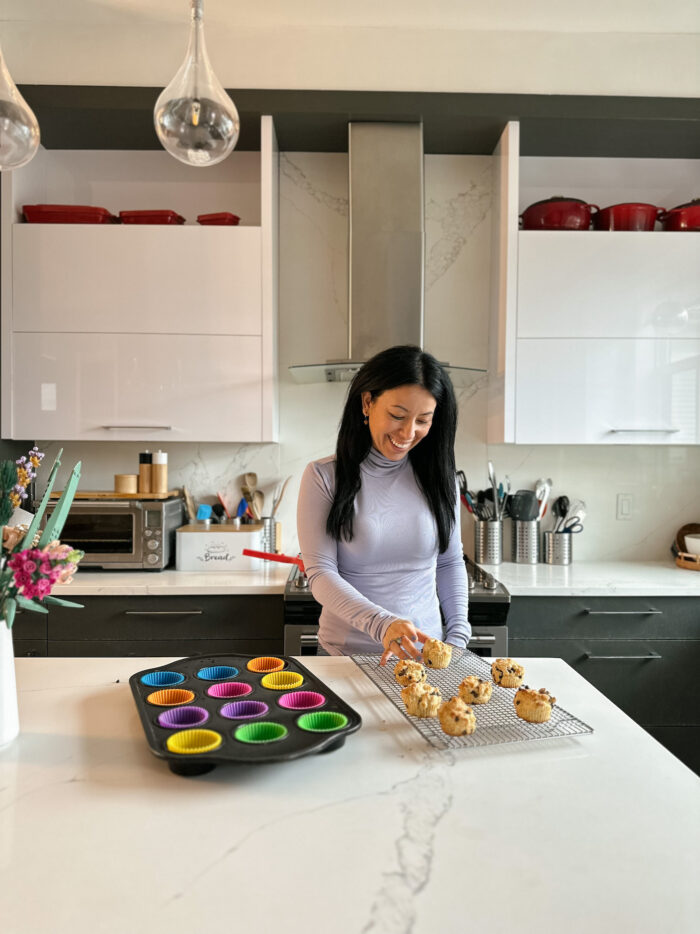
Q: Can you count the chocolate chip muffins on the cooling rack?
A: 7